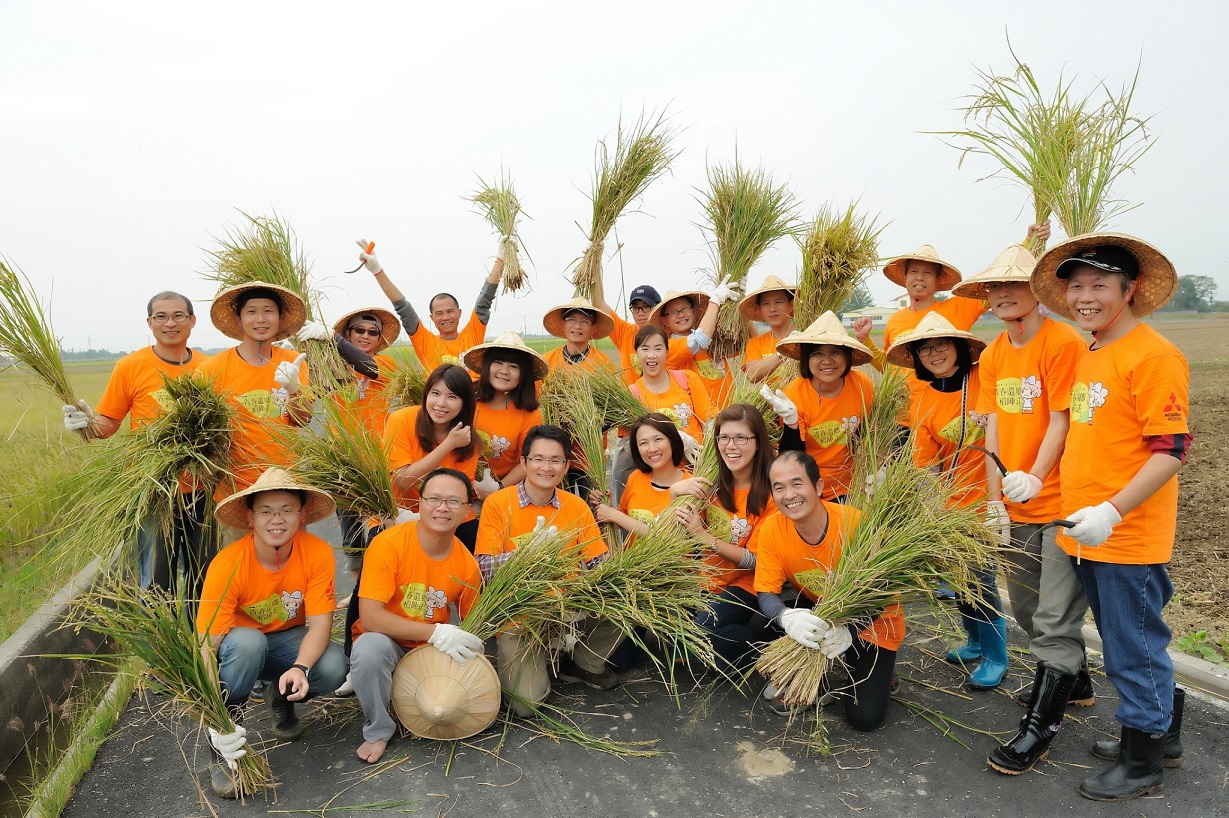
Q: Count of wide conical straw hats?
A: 13